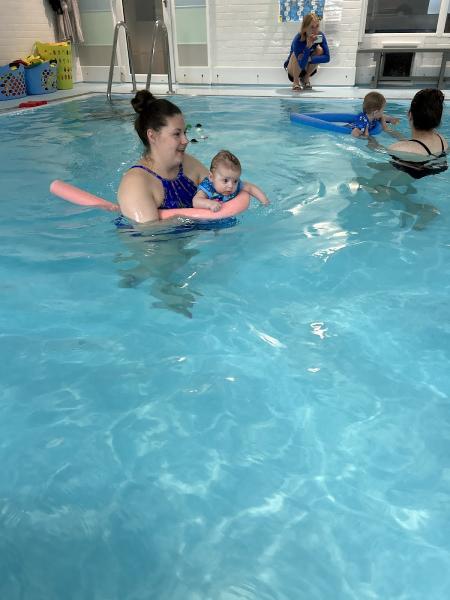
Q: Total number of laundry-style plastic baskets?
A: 3